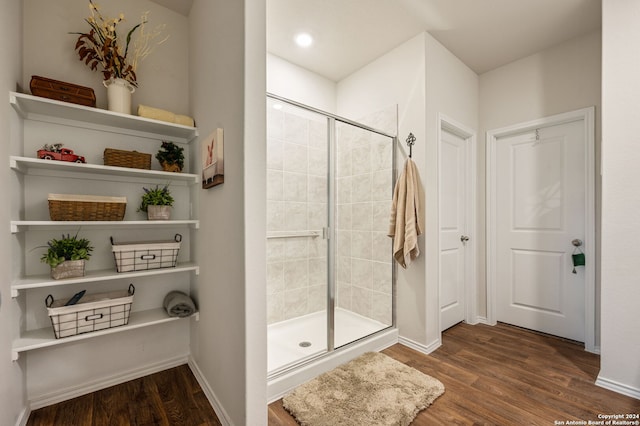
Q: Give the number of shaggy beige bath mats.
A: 1